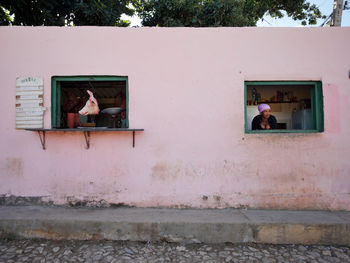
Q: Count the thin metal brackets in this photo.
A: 3